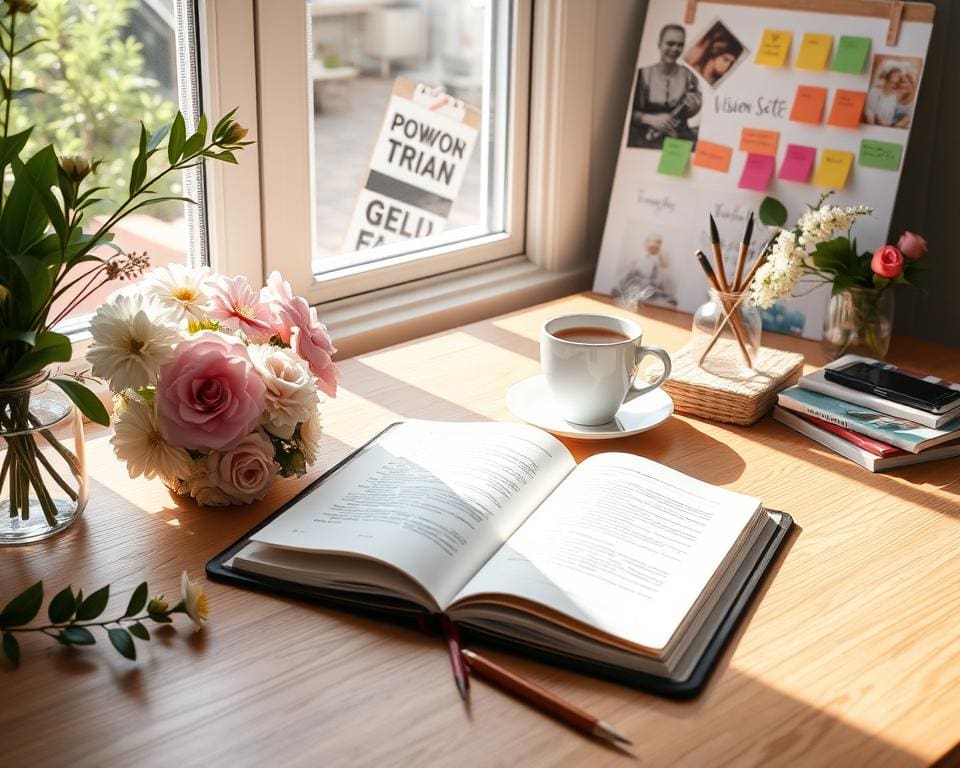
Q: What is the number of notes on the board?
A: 12